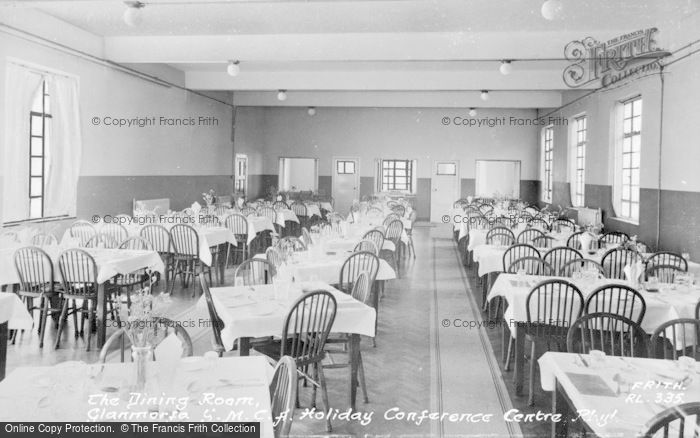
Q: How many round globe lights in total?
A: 8